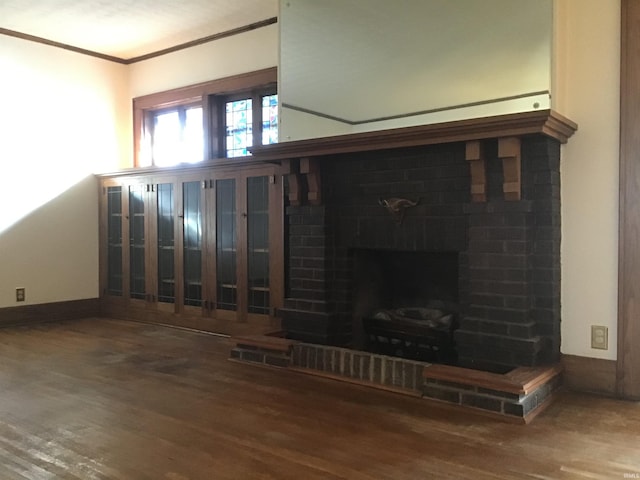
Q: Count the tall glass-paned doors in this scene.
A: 6